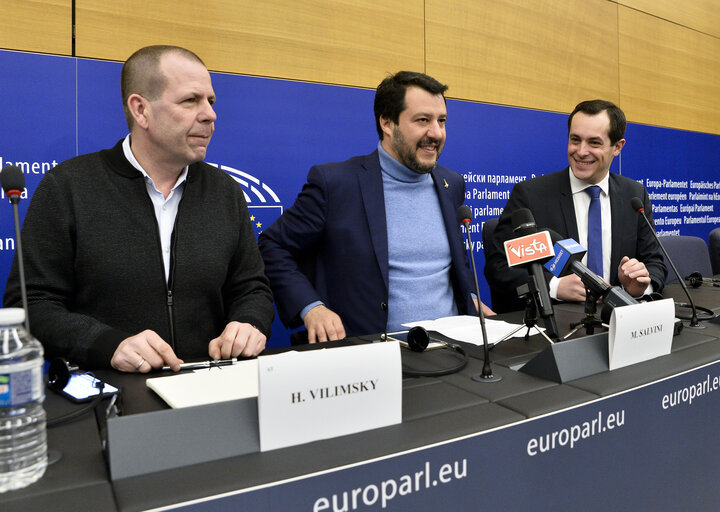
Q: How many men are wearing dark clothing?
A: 3